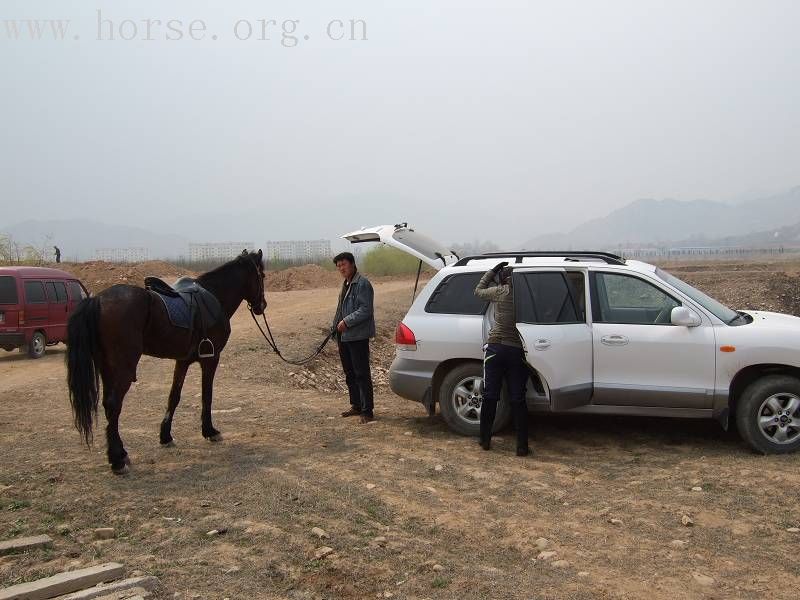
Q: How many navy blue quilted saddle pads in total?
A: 1